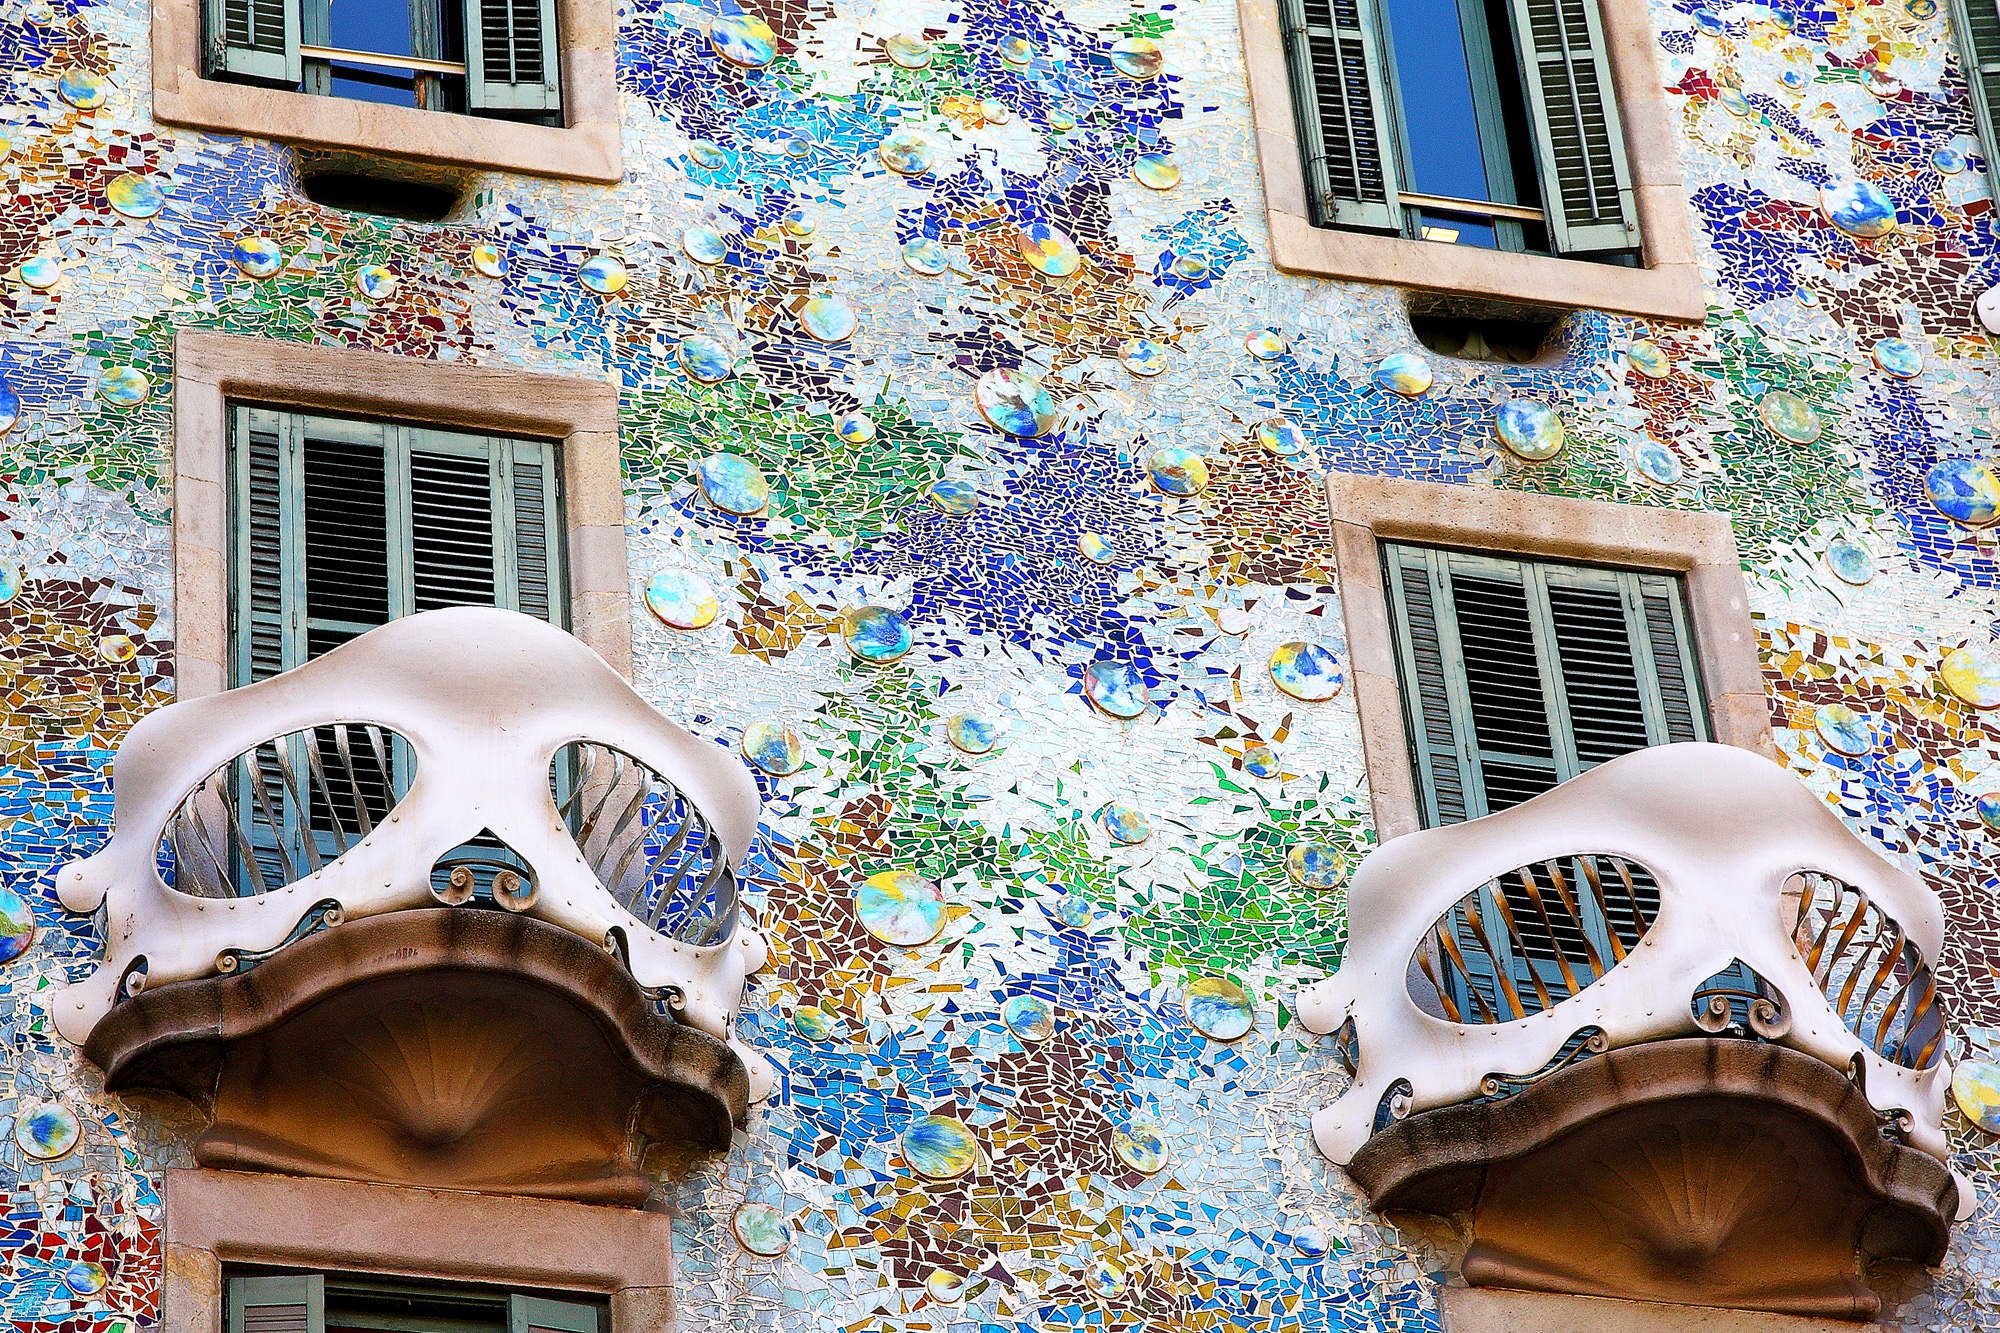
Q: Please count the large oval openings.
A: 4